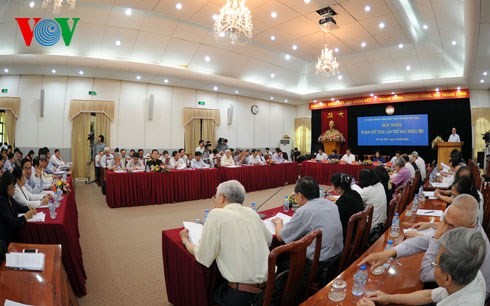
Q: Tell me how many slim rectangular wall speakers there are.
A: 3